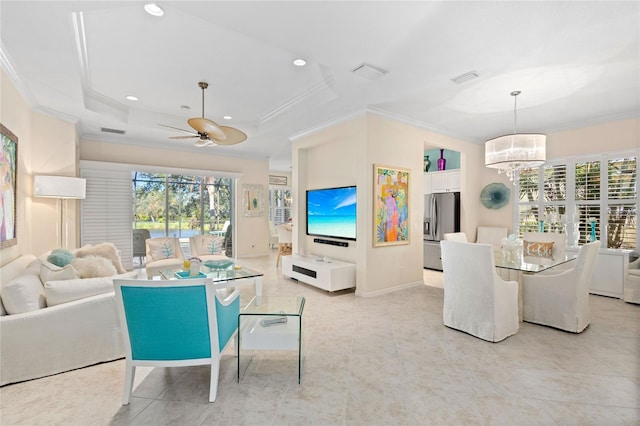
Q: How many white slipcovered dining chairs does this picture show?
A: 5